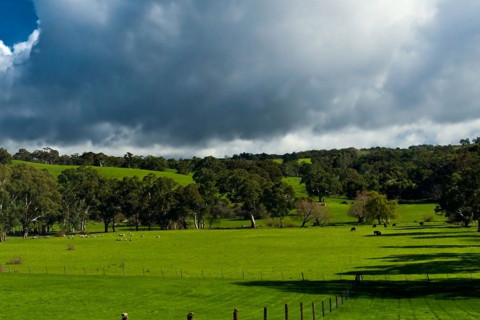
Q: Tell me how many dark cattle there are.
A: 6